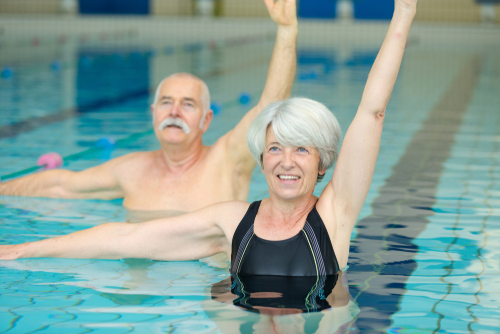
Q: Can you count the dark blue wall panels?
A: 3